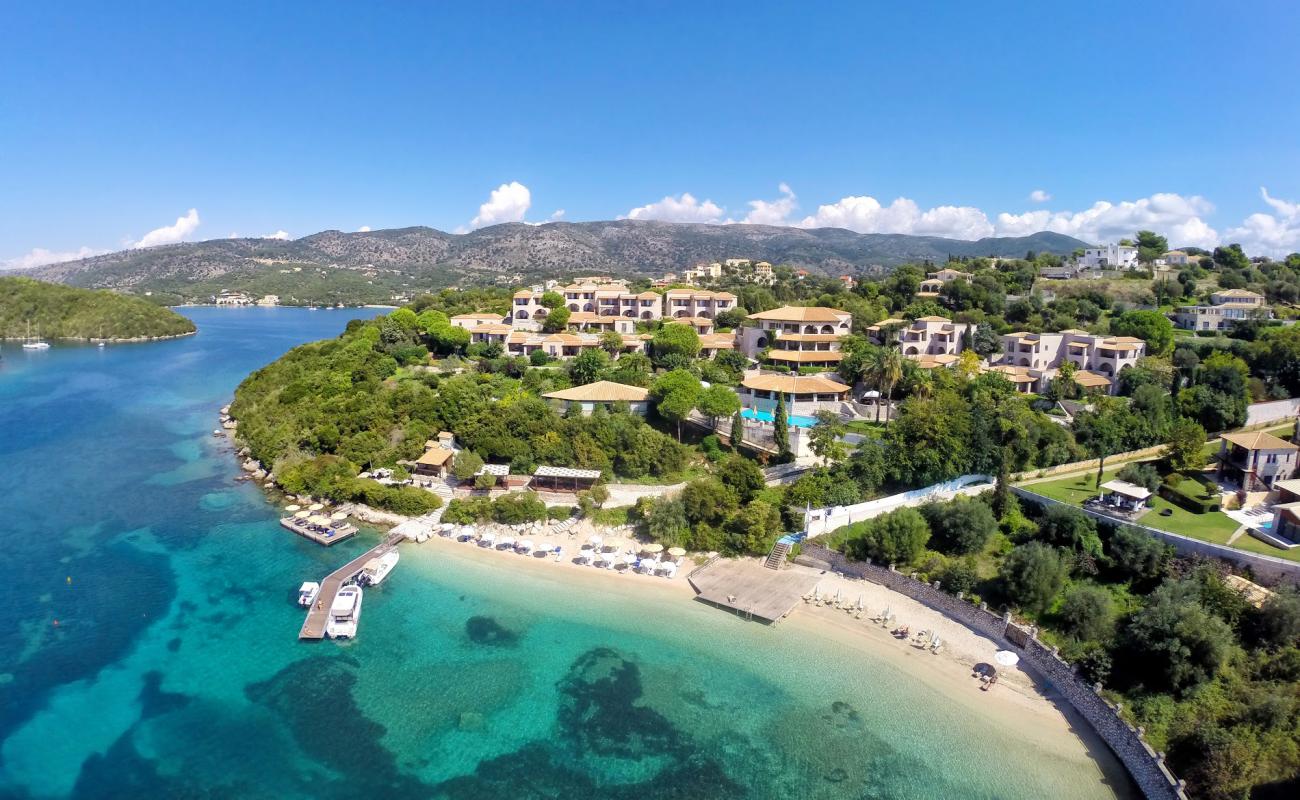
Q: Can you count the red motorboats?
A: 0